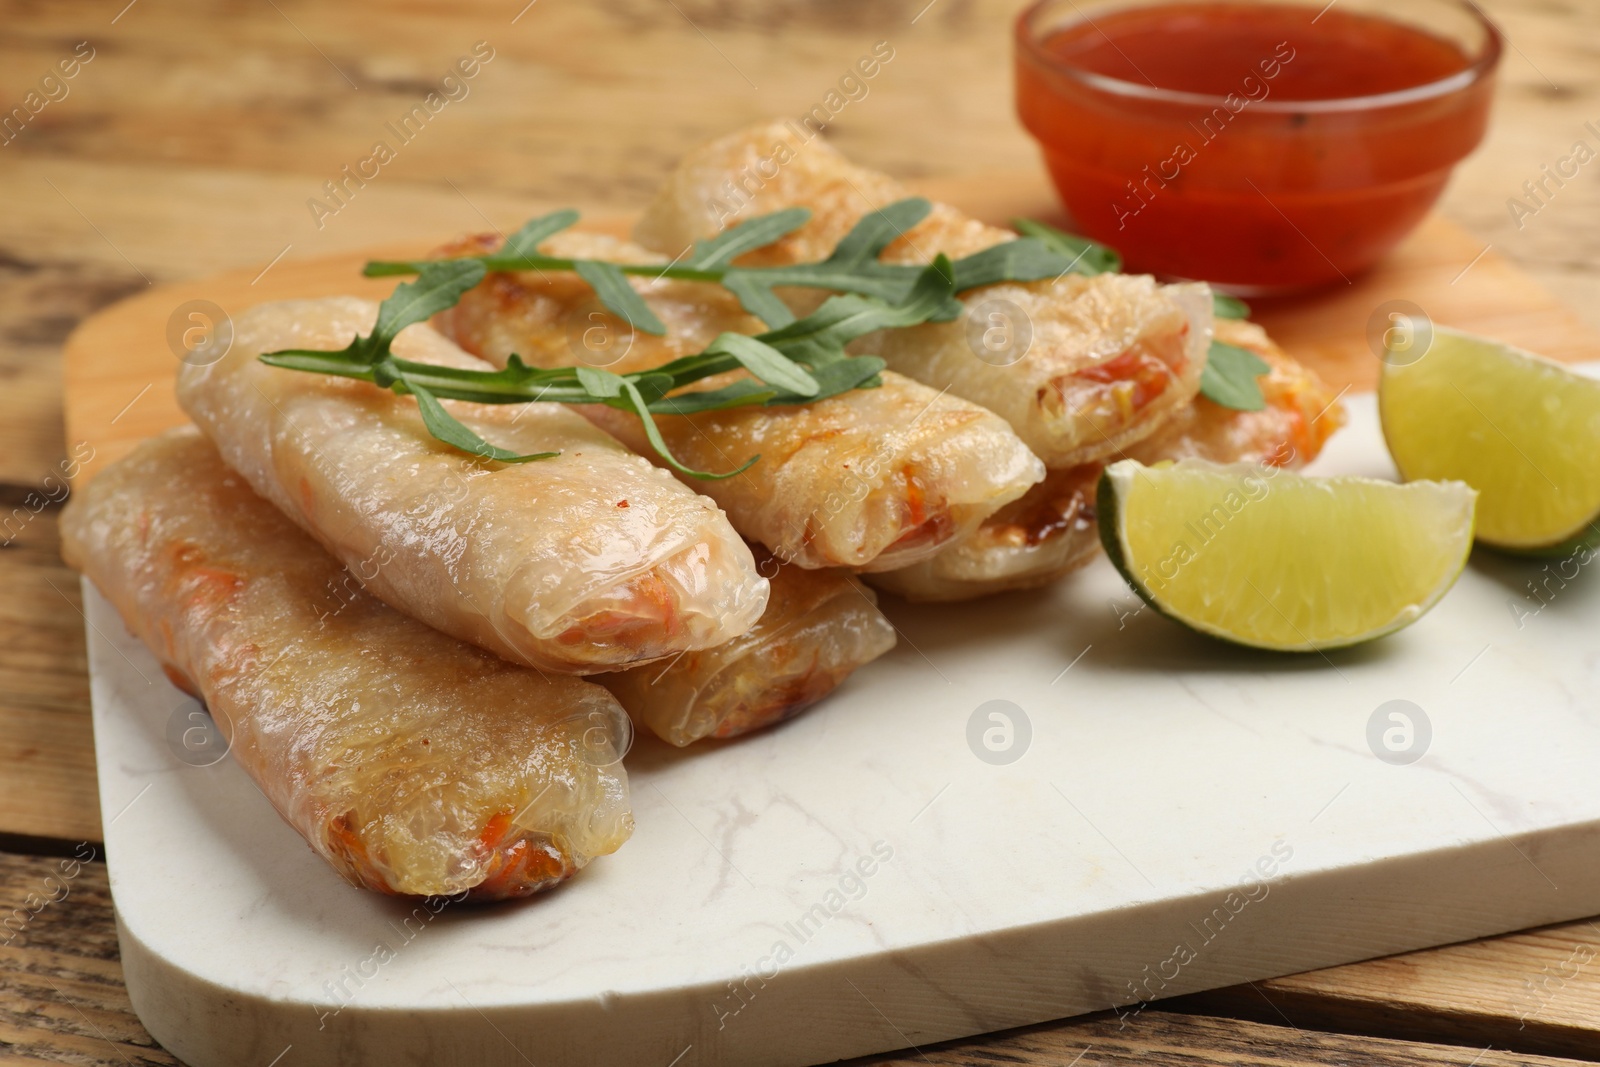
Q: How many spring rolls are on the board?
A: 7